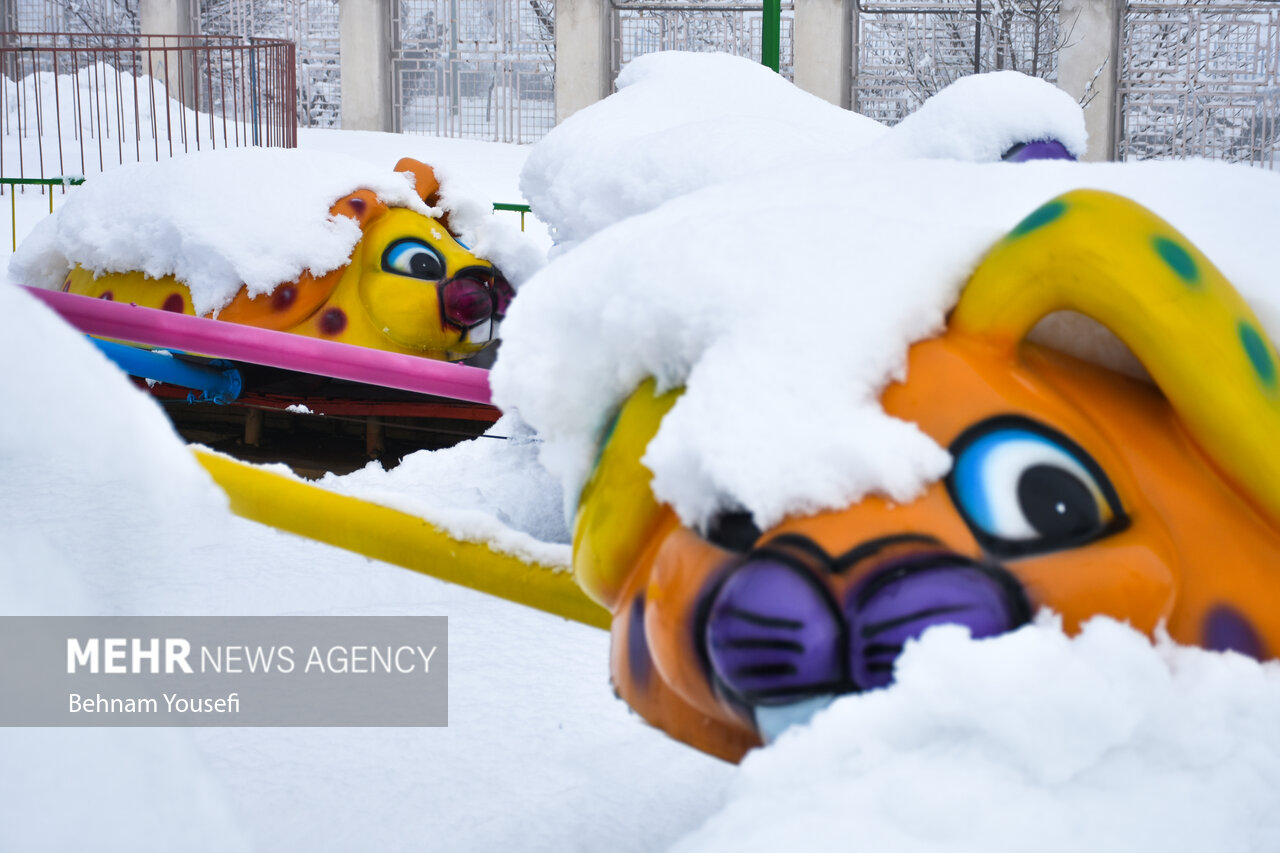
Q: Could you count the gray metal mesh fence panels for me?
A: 6